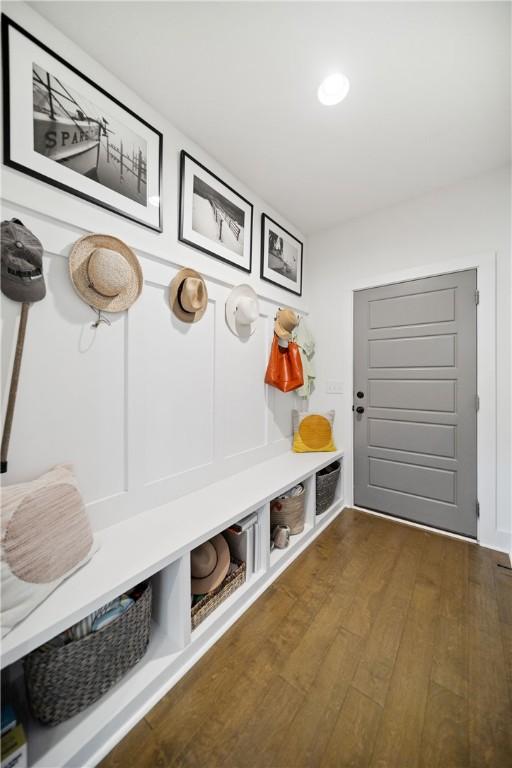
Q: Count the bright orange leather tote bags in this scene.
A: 1